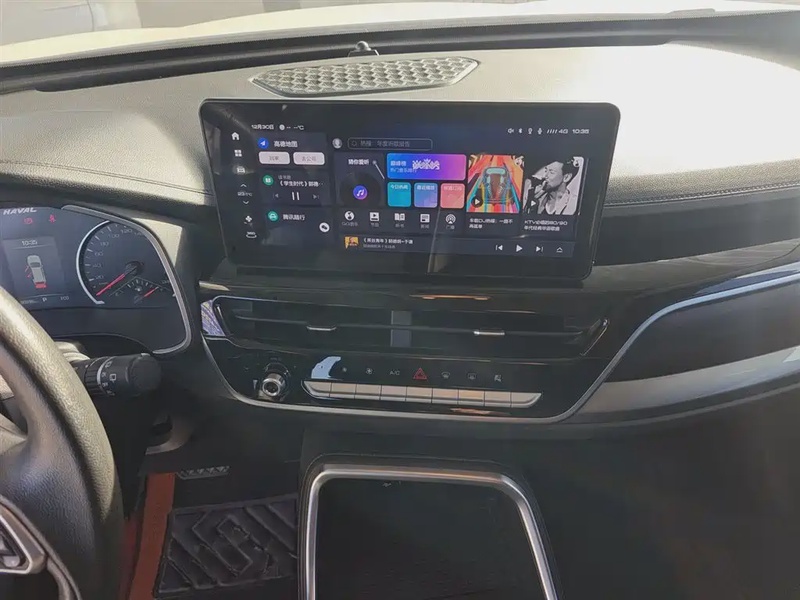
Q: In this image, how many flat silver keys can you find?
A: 9